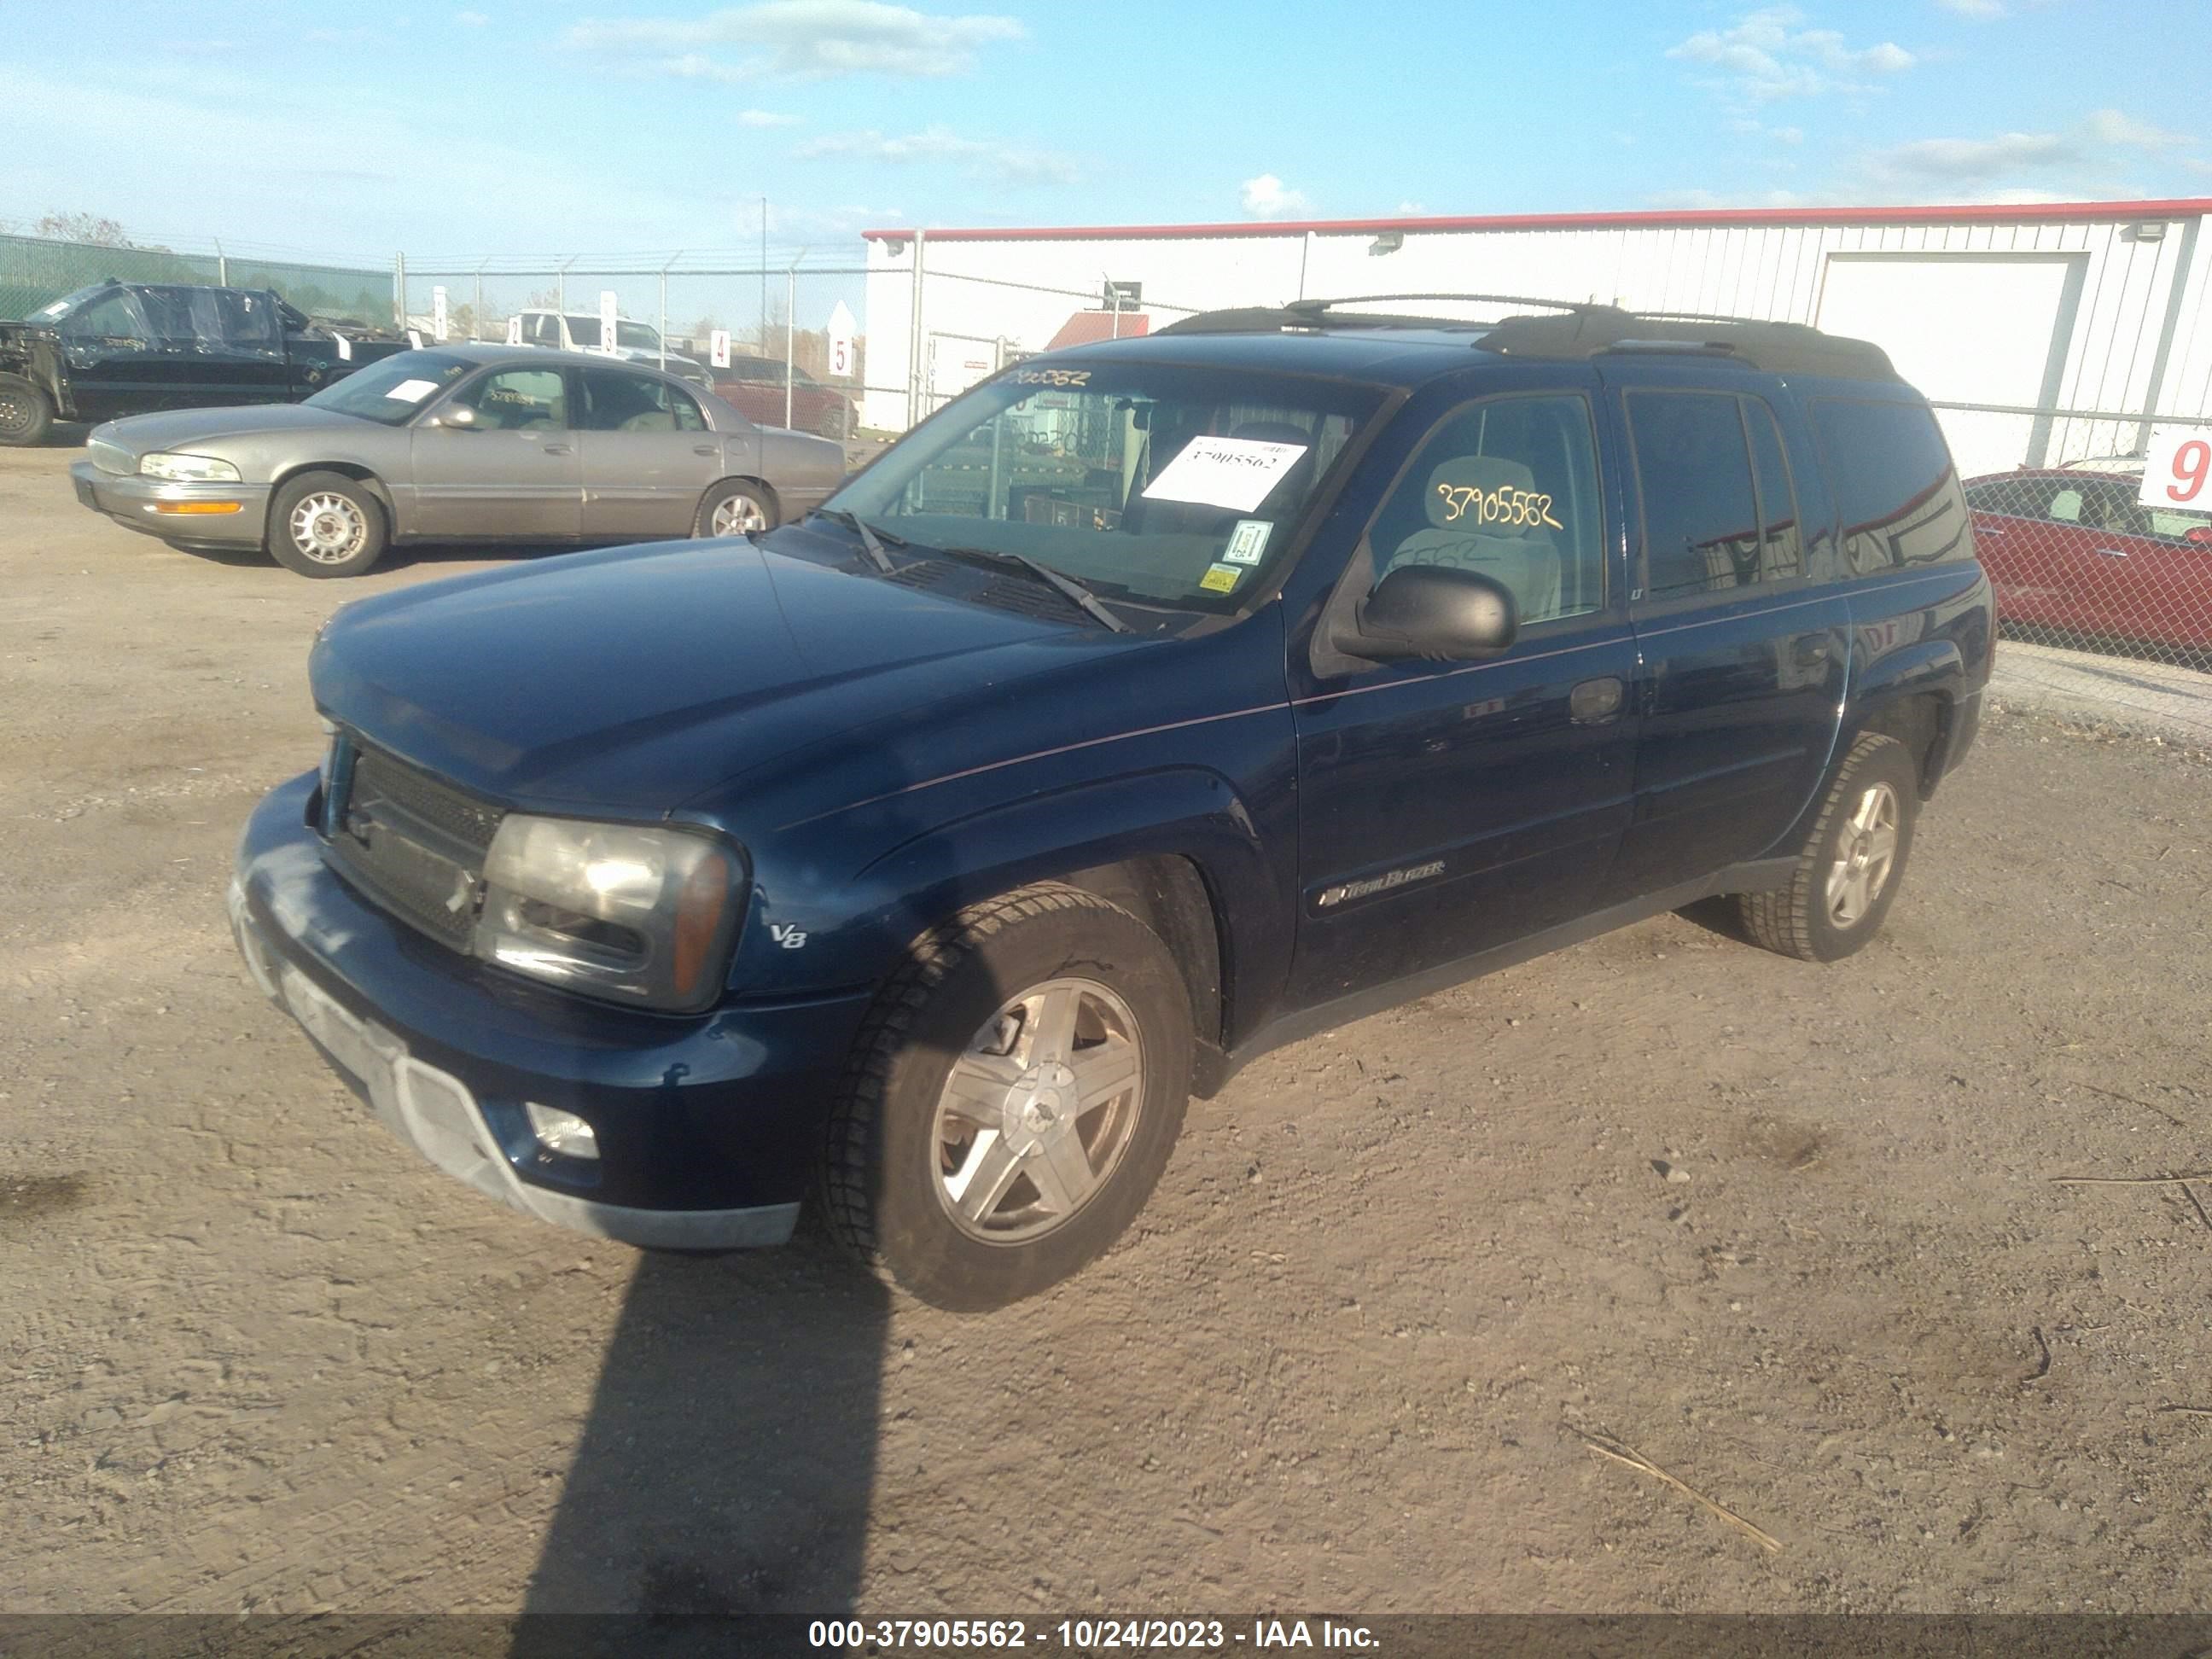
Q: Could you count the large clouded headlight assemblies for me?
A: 1